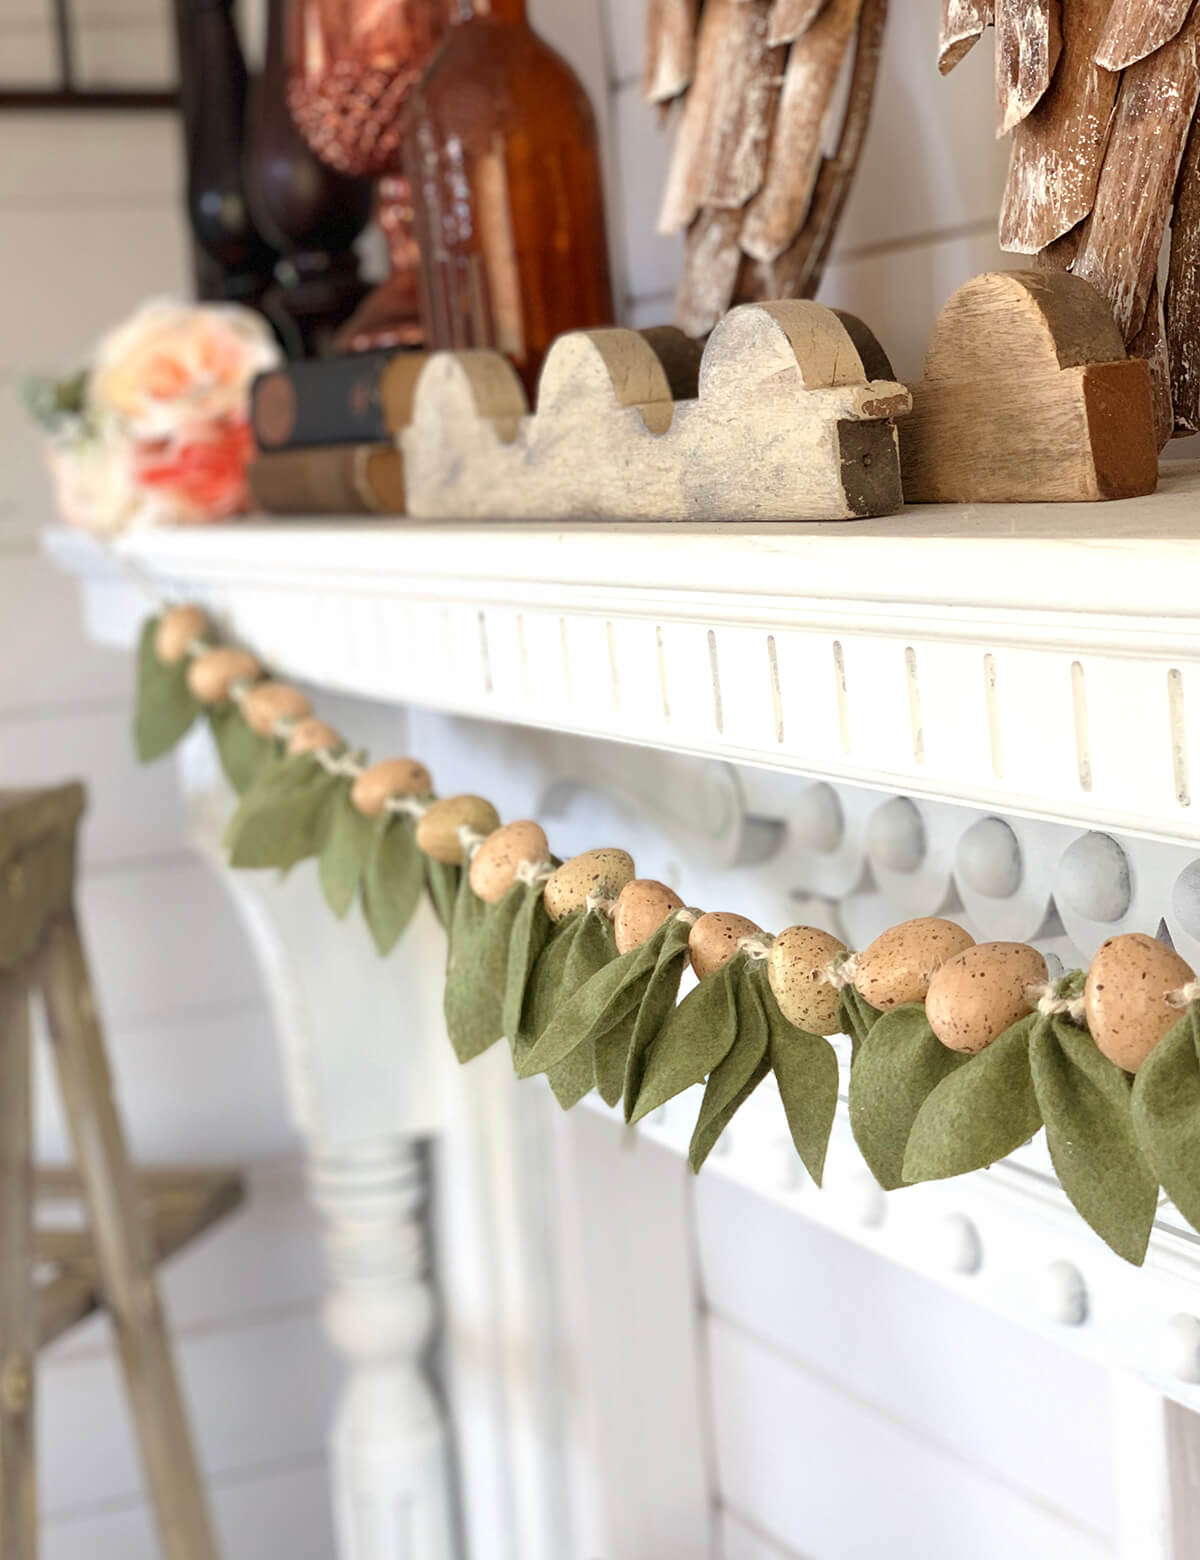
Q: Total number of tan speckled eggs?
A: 14